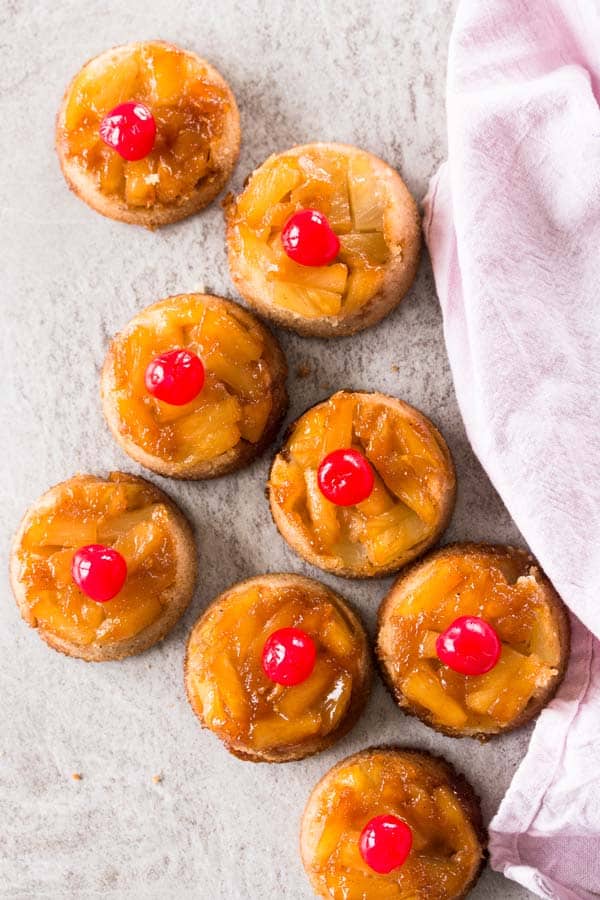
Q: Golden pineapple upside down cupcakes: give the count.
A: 8